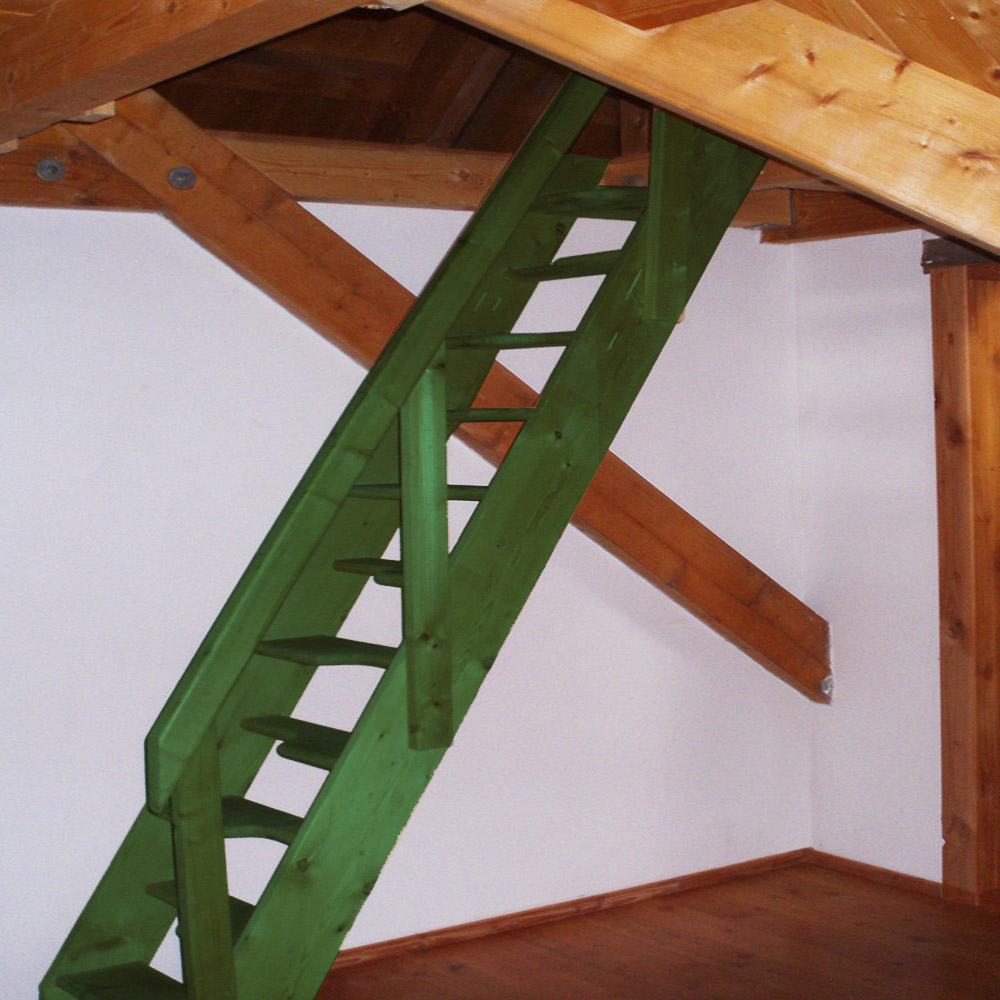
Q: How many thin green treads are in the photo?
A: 11